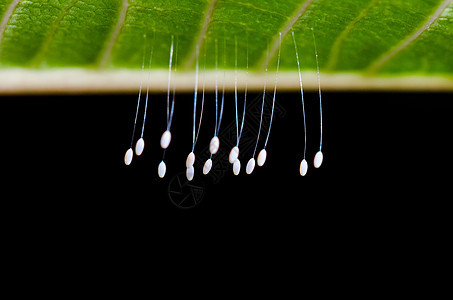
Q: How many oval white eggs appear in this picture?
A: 14